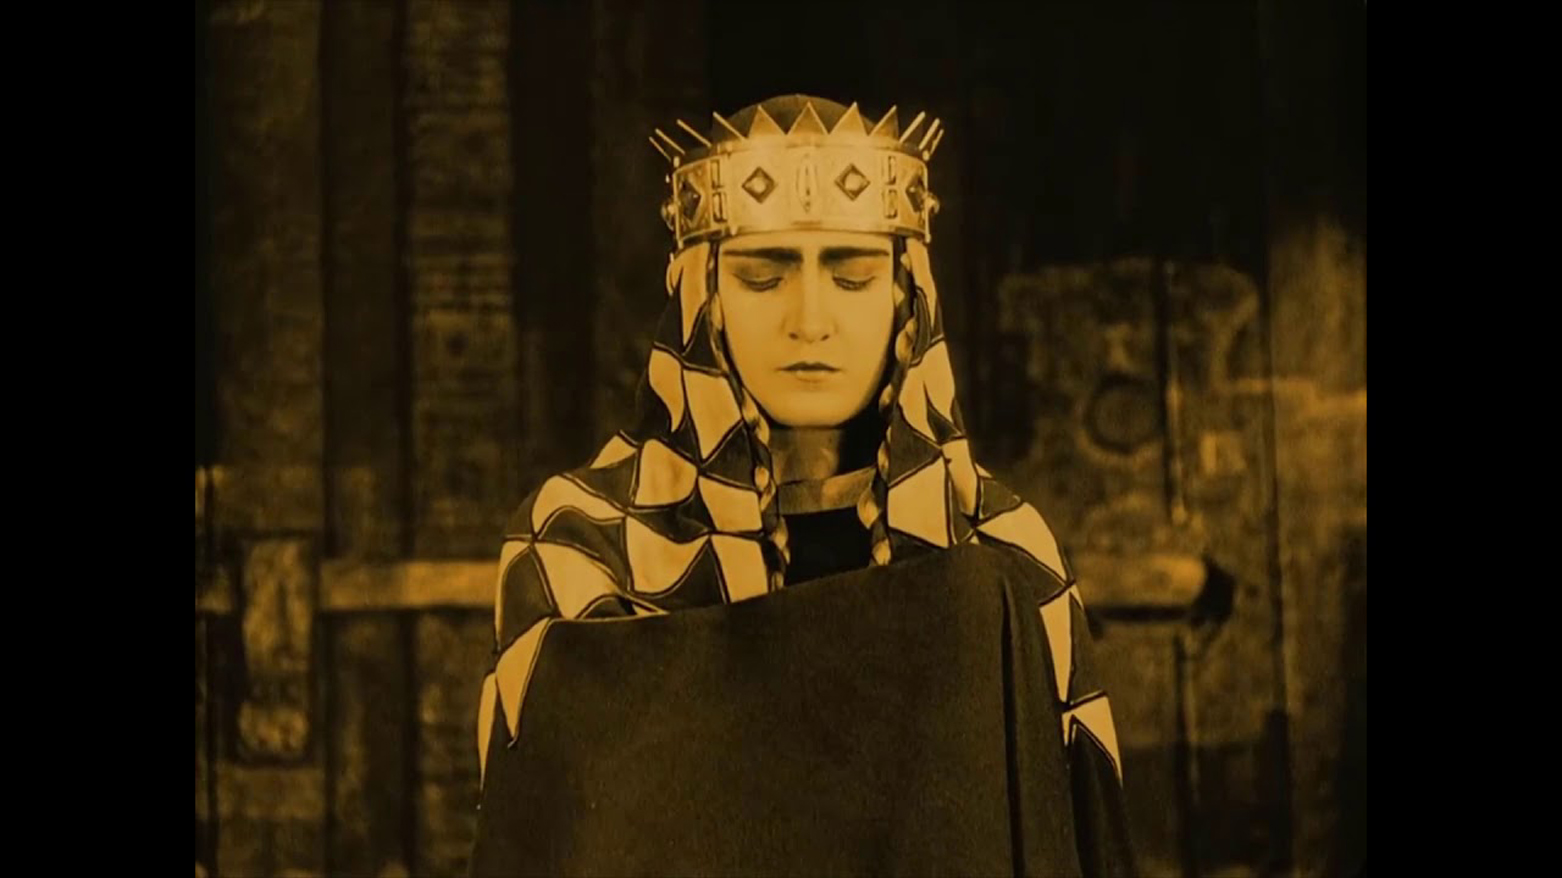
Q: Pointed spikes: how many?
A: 11